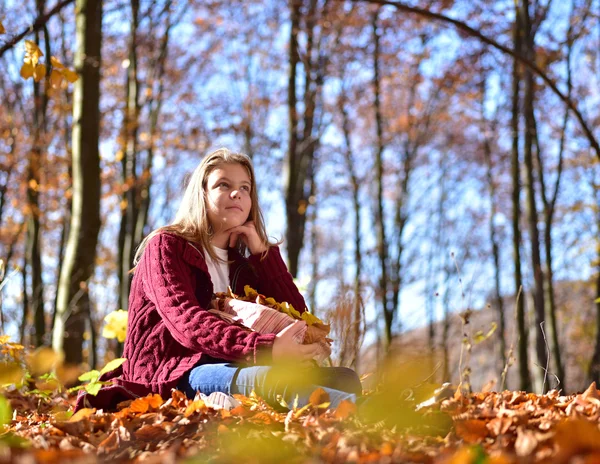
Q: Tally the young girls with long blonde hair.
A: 1